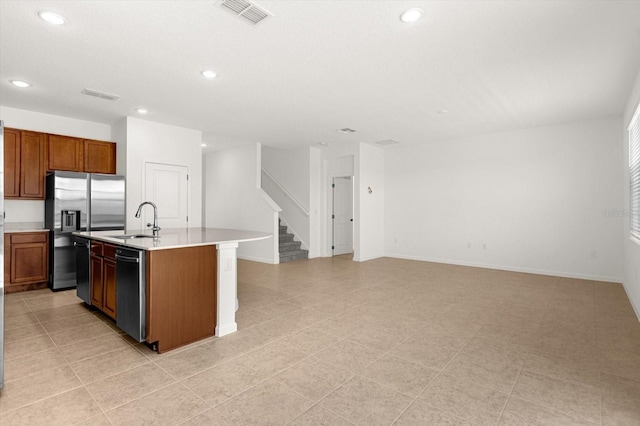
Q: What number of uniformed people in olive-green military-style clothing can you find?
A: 0